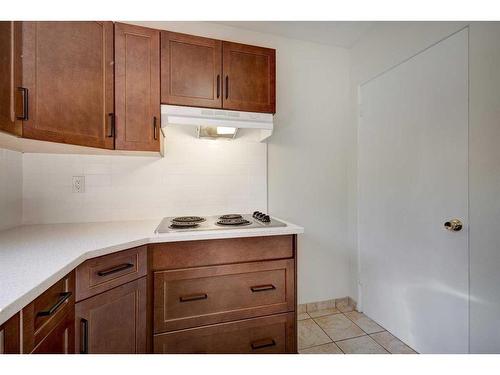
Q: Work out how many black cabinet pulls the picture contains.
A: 11